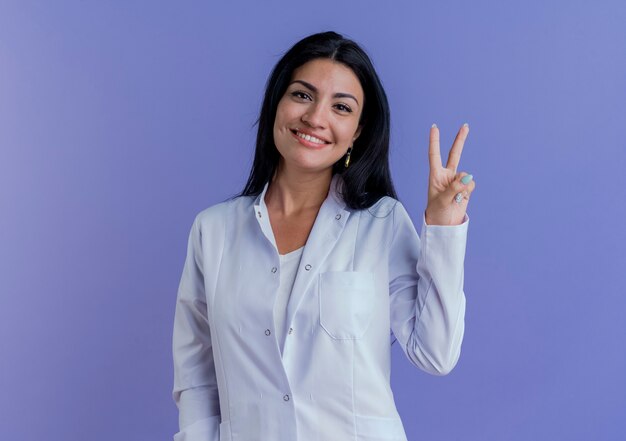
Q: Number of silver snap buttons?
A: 7